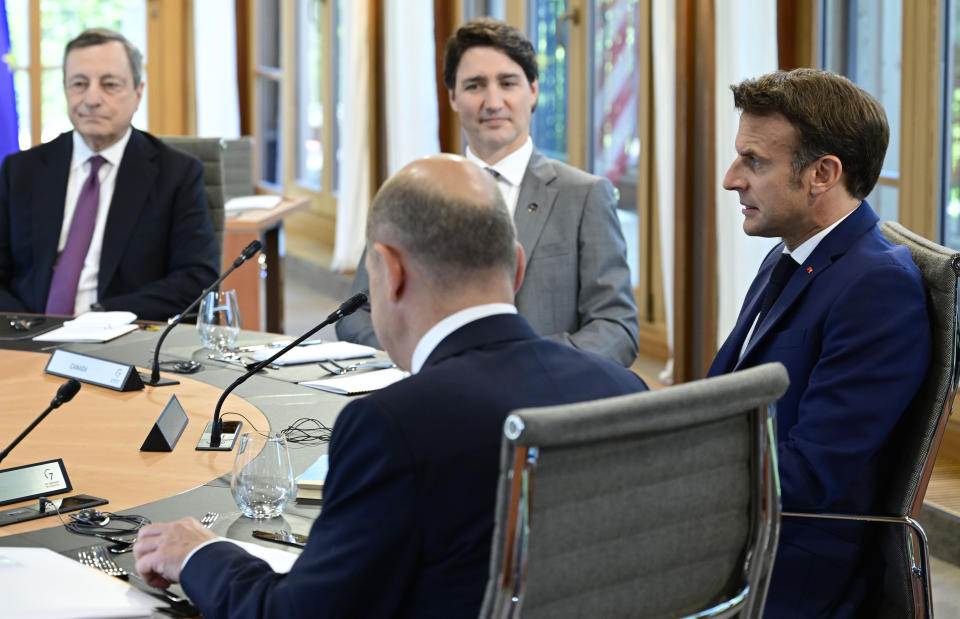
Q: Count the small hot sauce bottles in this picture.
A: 0